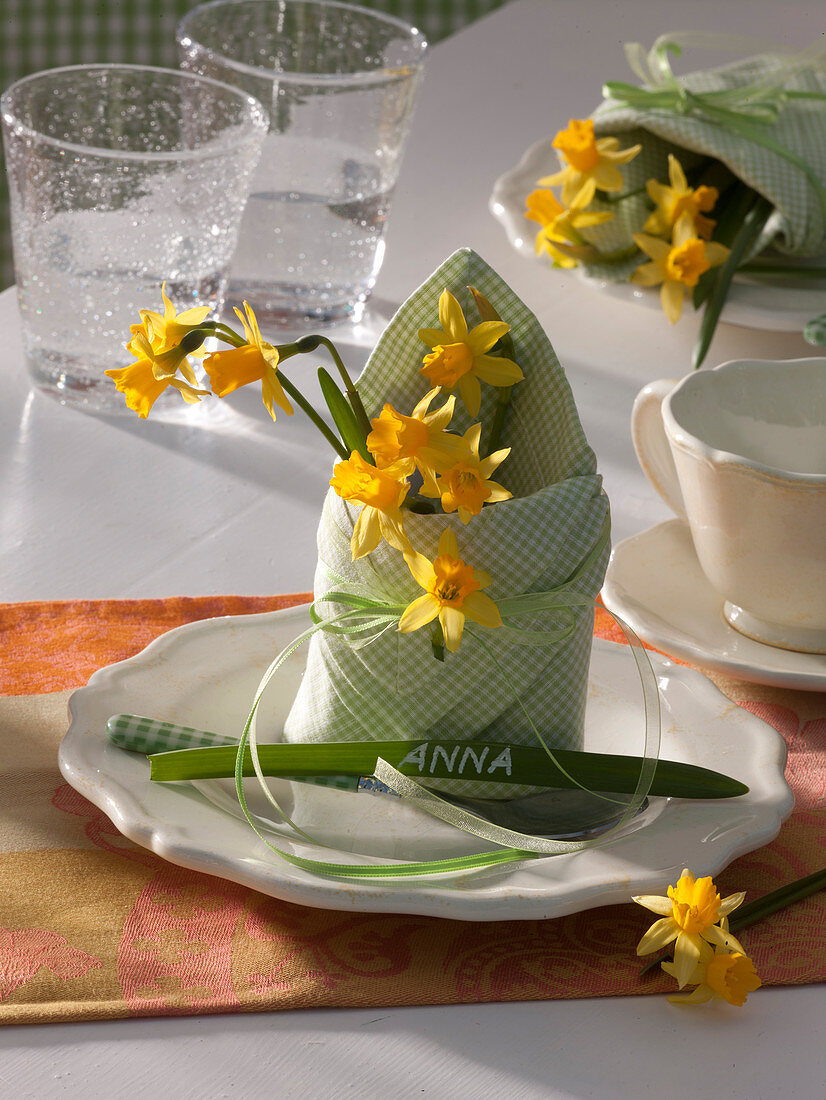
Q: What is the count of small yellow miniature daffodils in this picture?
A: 14